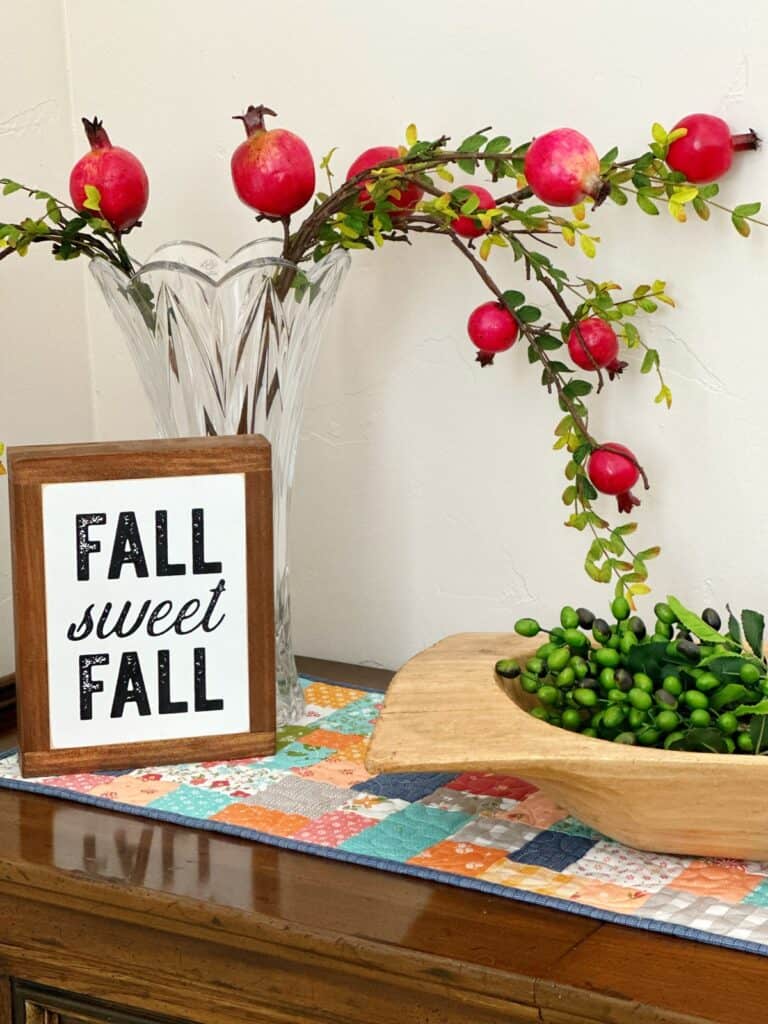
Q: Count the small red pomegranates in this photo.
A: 4